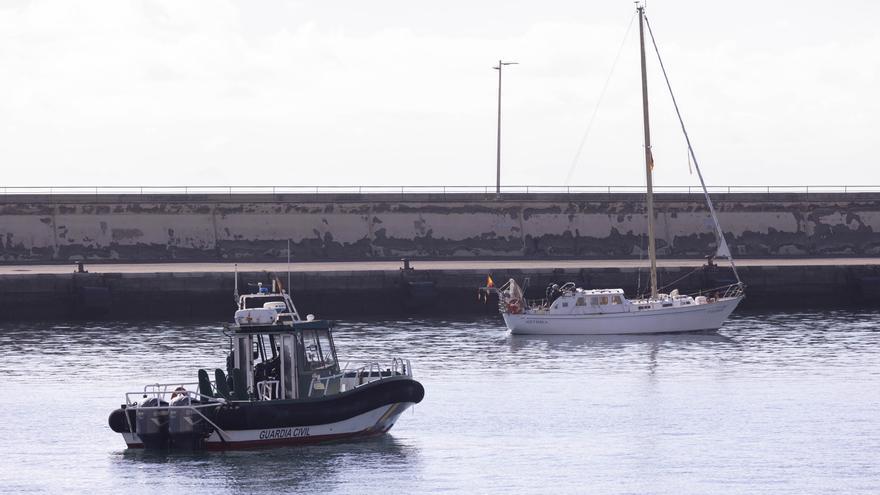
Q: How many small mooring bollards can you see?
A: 3